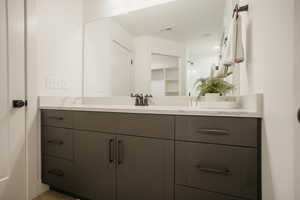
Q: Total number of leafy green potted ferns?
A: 1